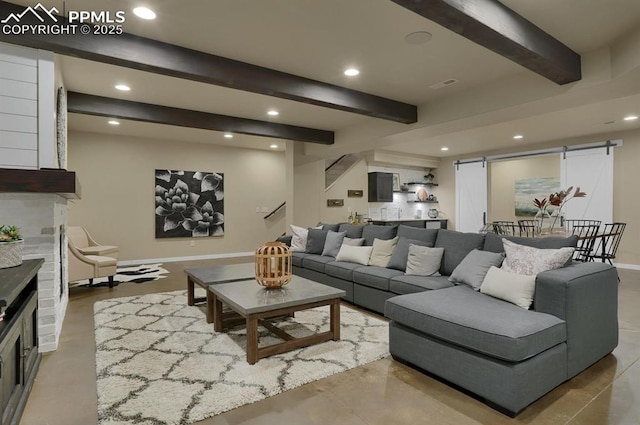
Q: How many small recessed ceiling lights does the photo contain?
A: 10